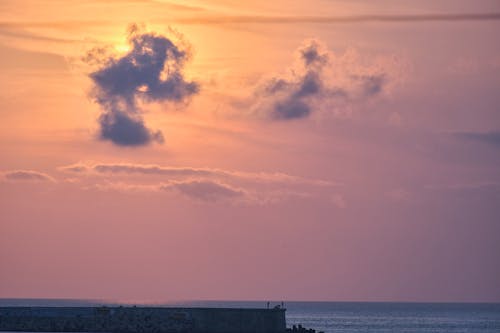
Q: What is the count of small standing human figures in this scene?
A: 2